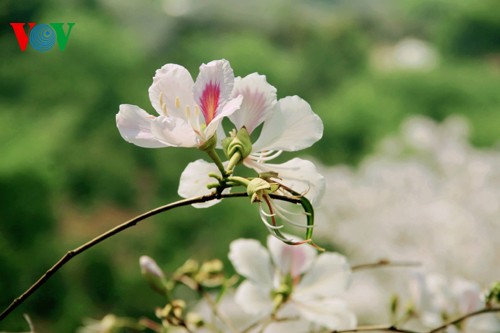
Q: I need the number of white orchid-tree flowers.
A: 3